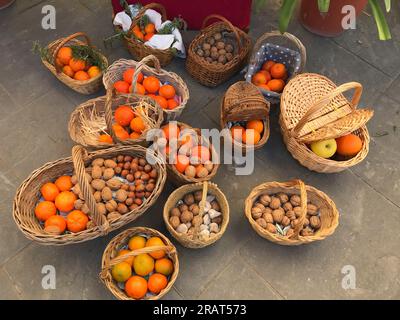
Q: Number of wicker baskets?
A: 13